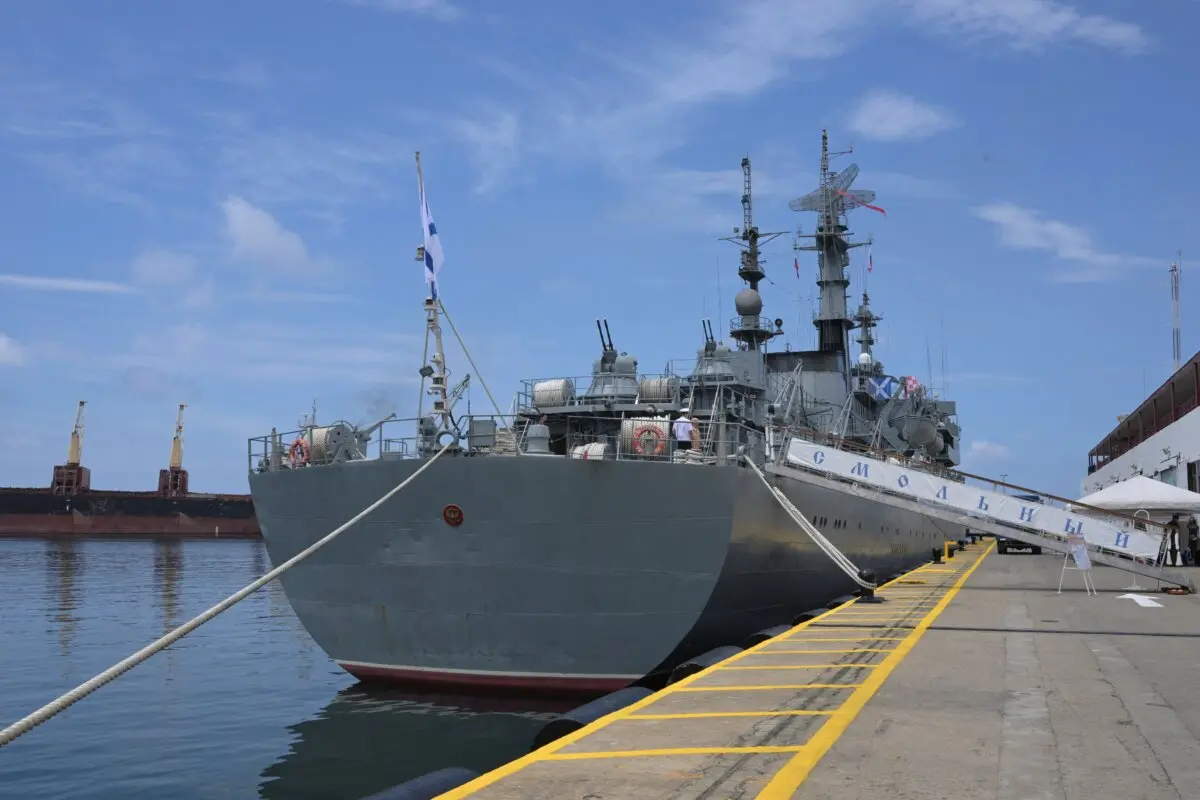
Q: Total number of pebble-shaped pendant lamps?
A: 0